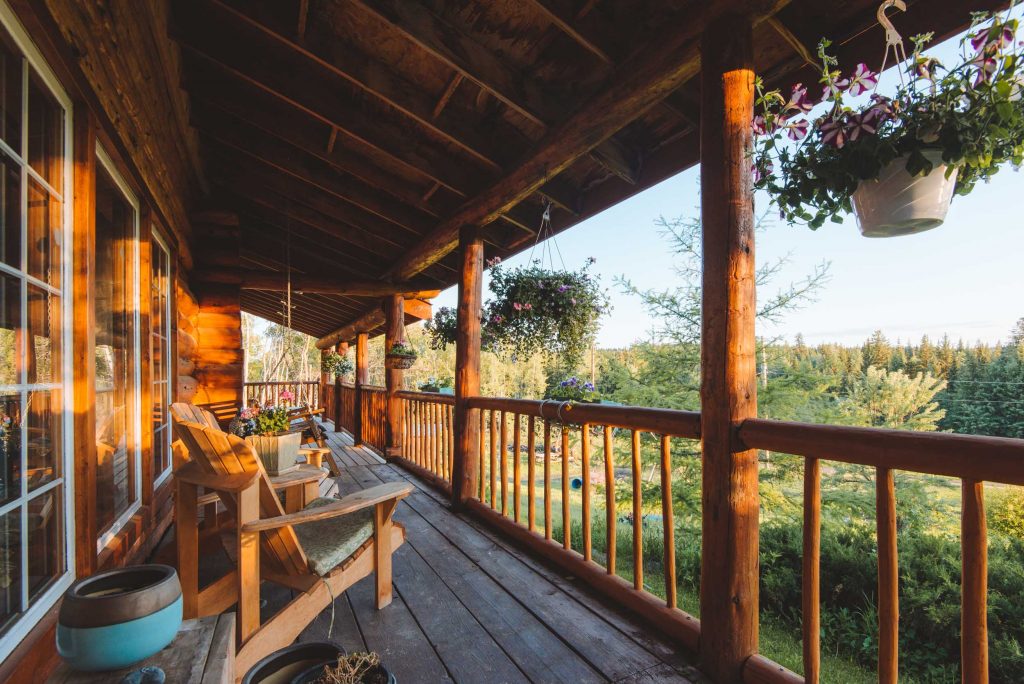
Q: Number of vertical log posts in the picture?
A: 6